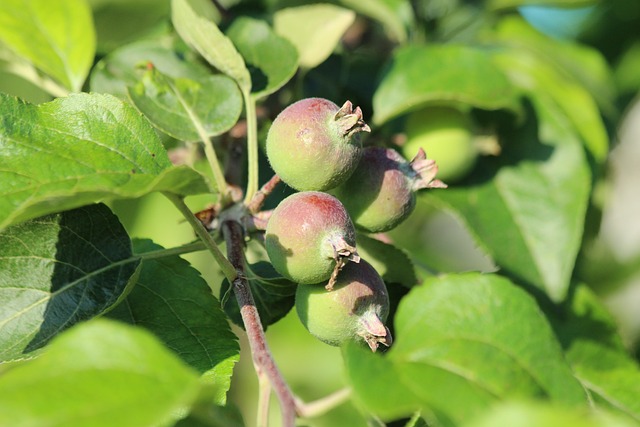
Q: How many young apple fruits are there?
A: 5